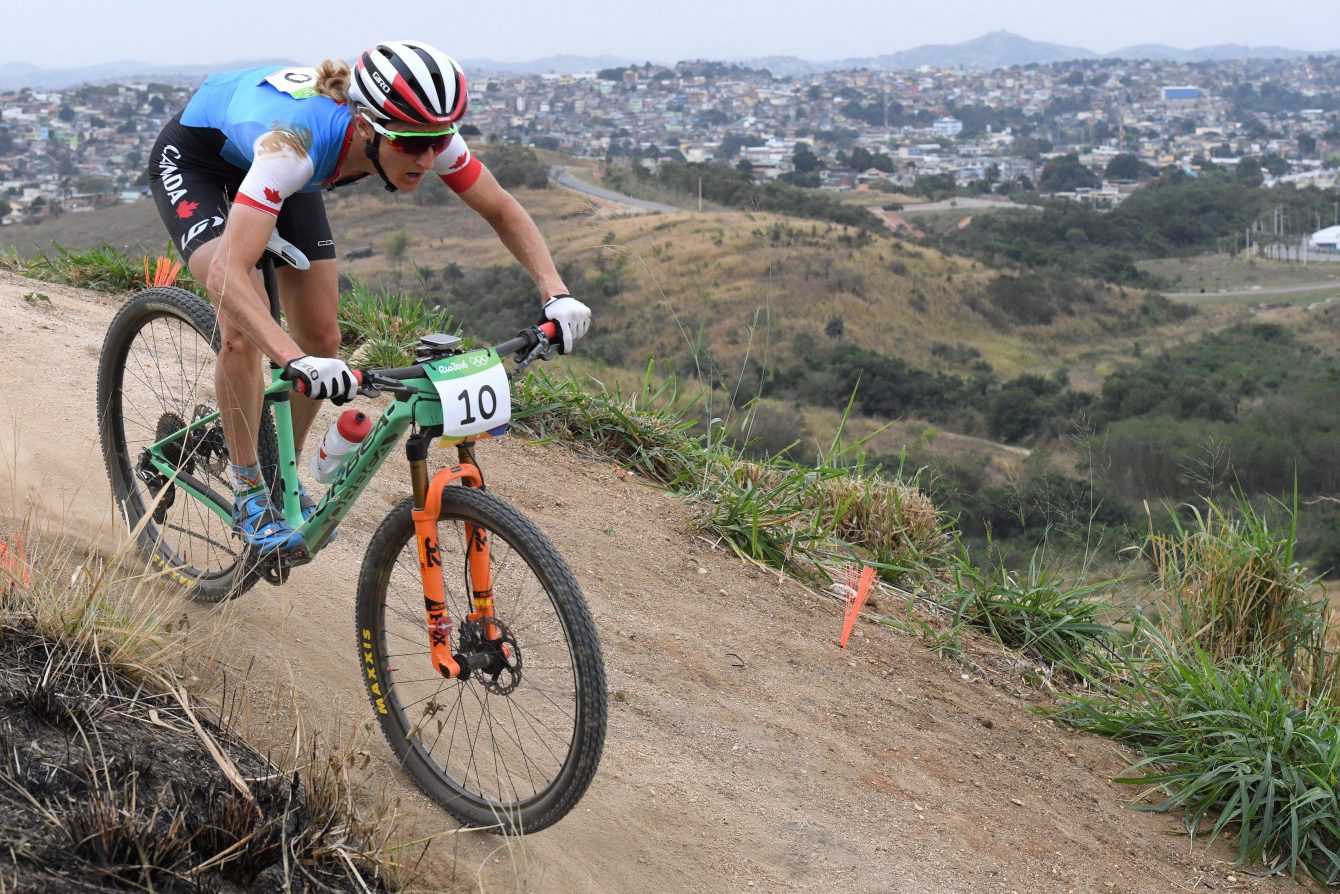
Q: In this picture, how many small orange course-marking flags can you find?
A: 3